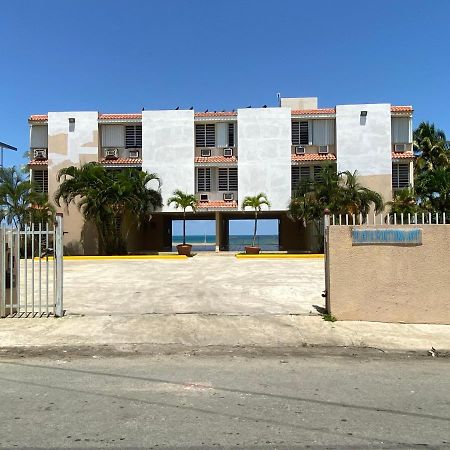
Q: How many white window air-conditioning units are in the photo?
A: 10